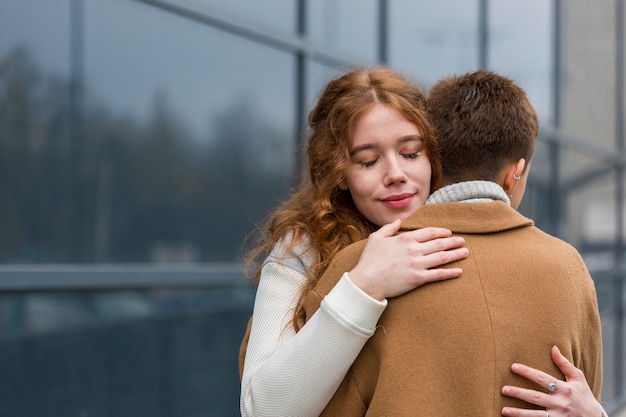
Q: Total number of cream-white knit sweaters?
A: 1